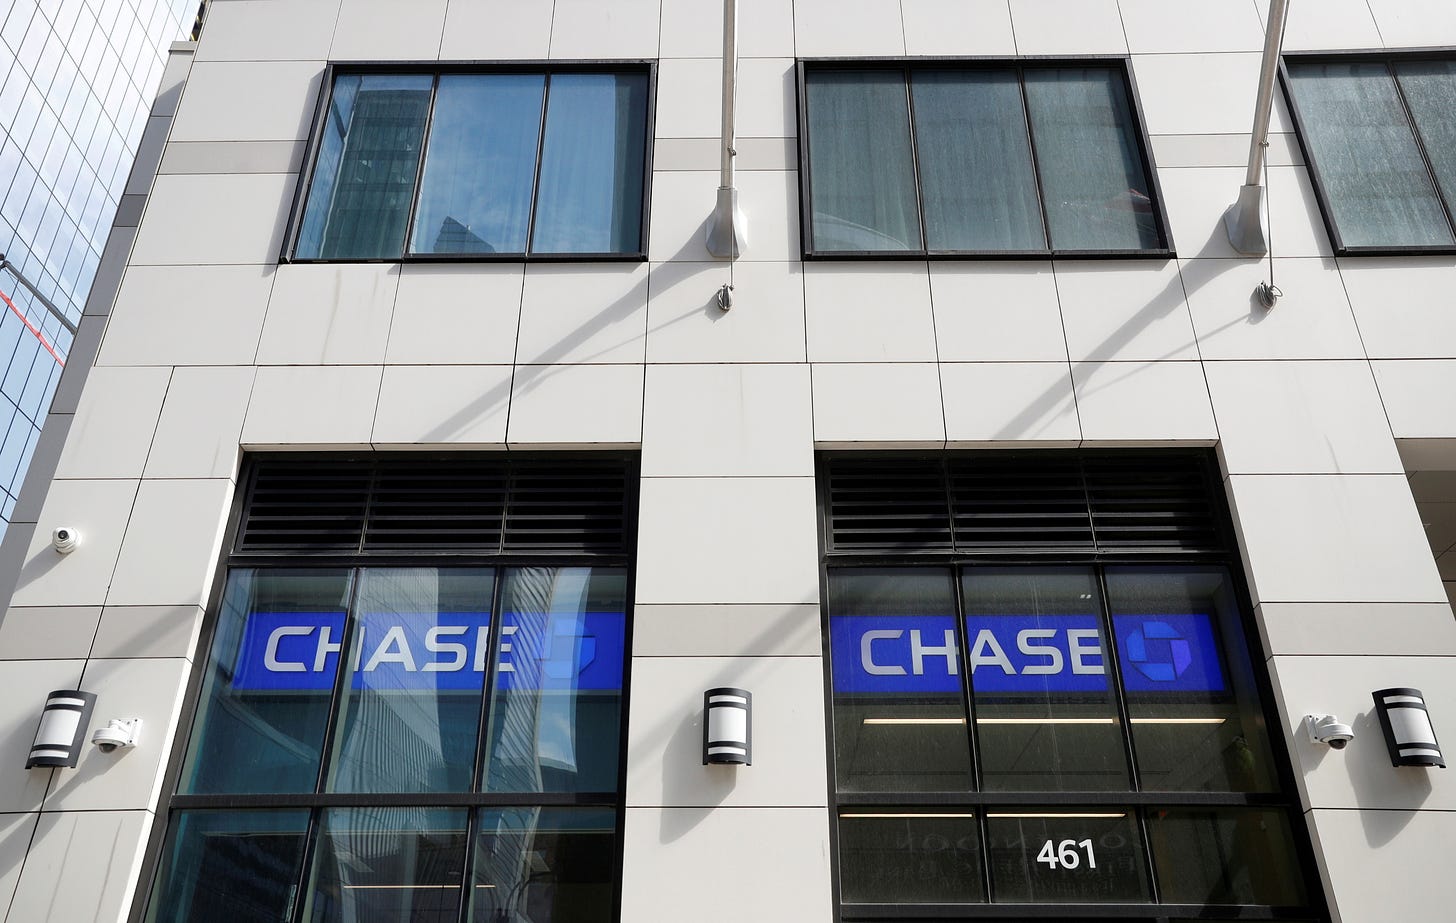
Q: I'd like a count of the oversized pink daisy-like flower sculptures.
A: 0